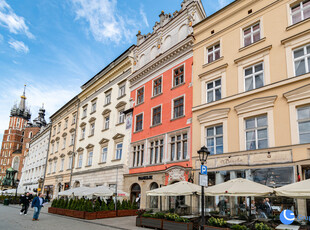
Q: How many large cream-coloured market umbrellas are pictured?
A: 3